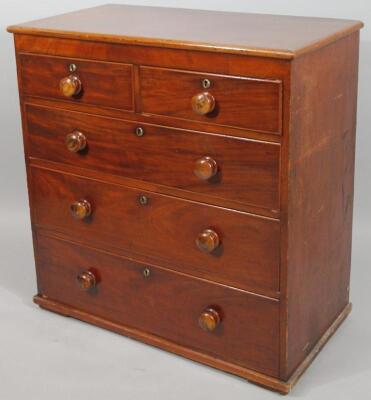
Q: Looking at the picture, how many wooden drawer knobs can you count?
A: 8